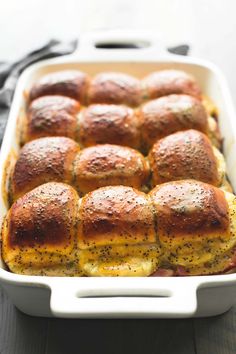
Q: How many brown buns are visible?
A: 12